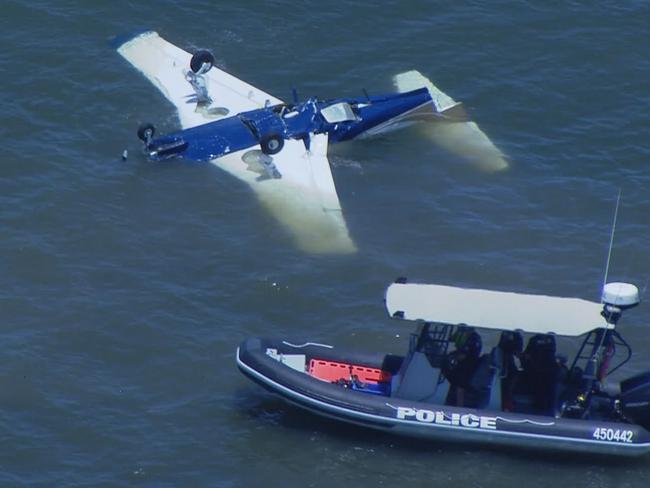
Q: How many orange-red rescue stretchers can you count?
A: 1